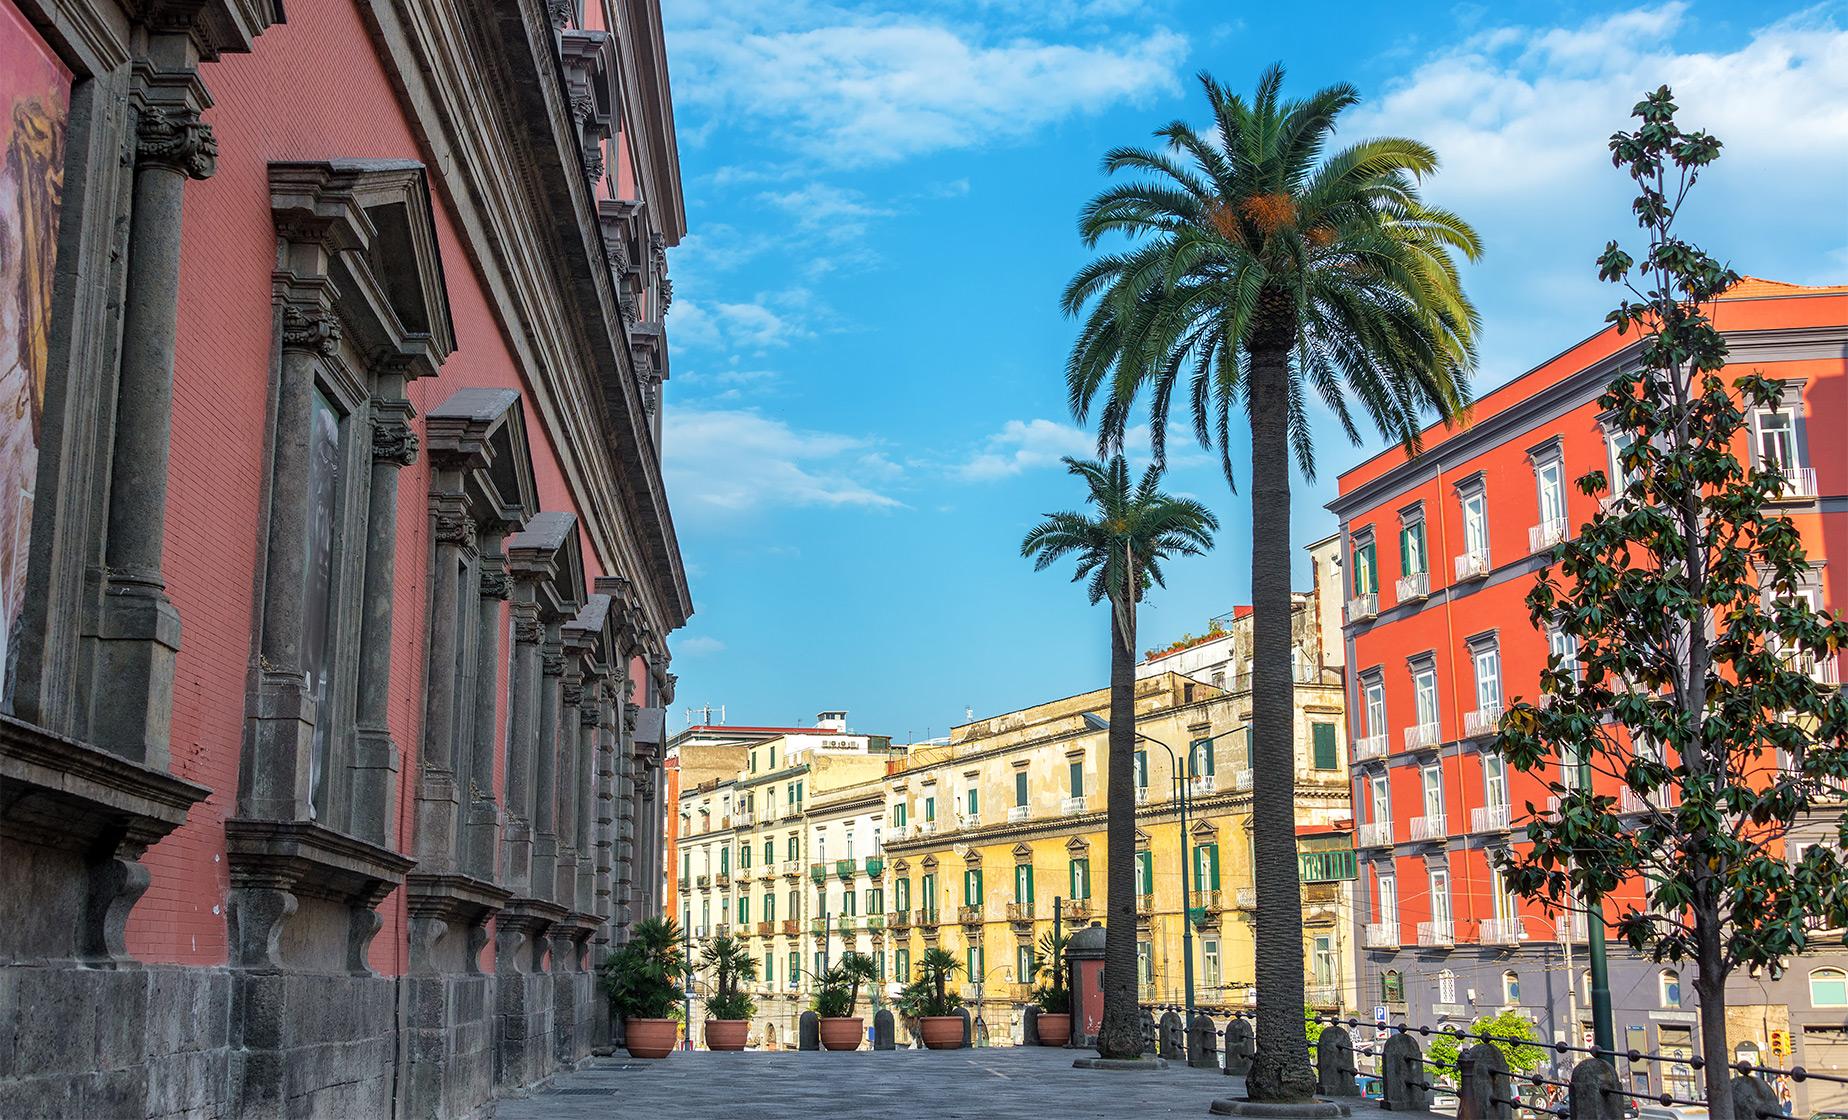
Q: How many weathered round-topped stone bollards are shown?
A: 13